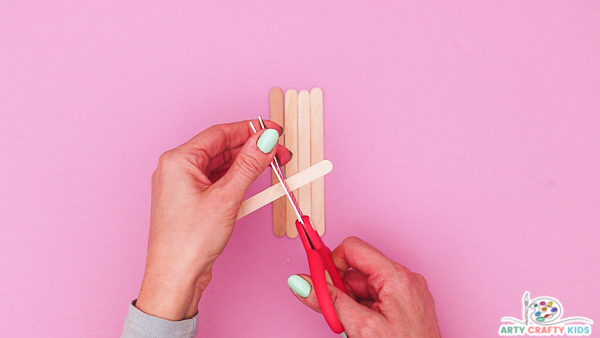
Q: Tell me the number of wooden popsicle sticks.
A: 5